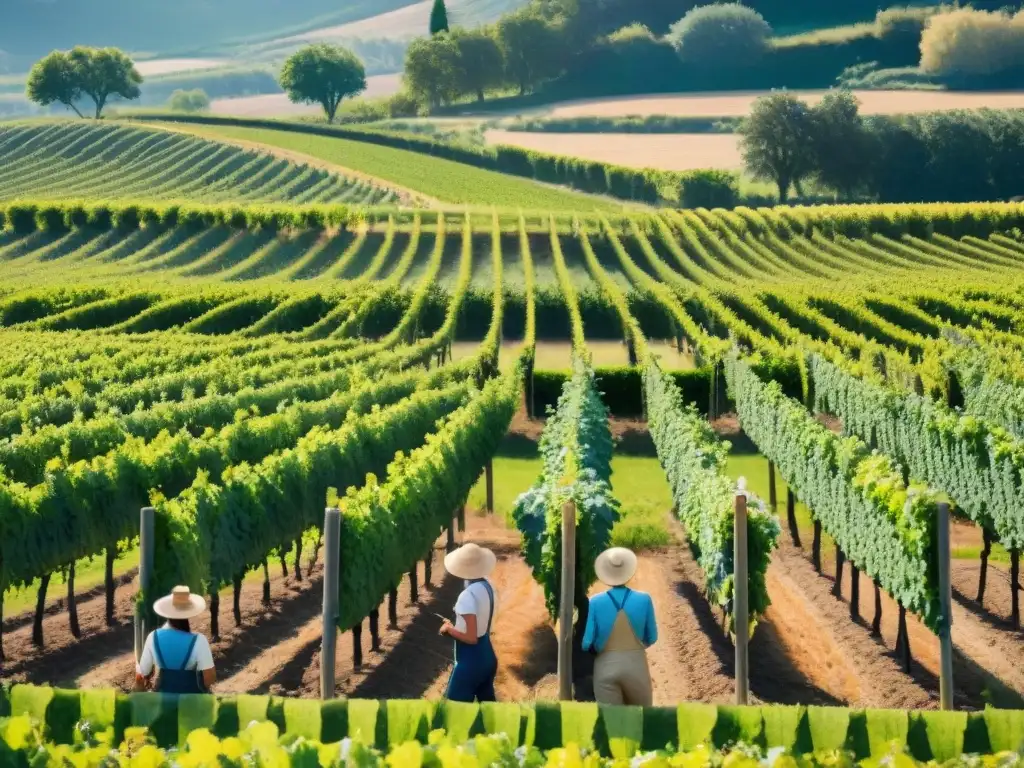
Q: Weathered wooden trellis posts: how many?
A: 5